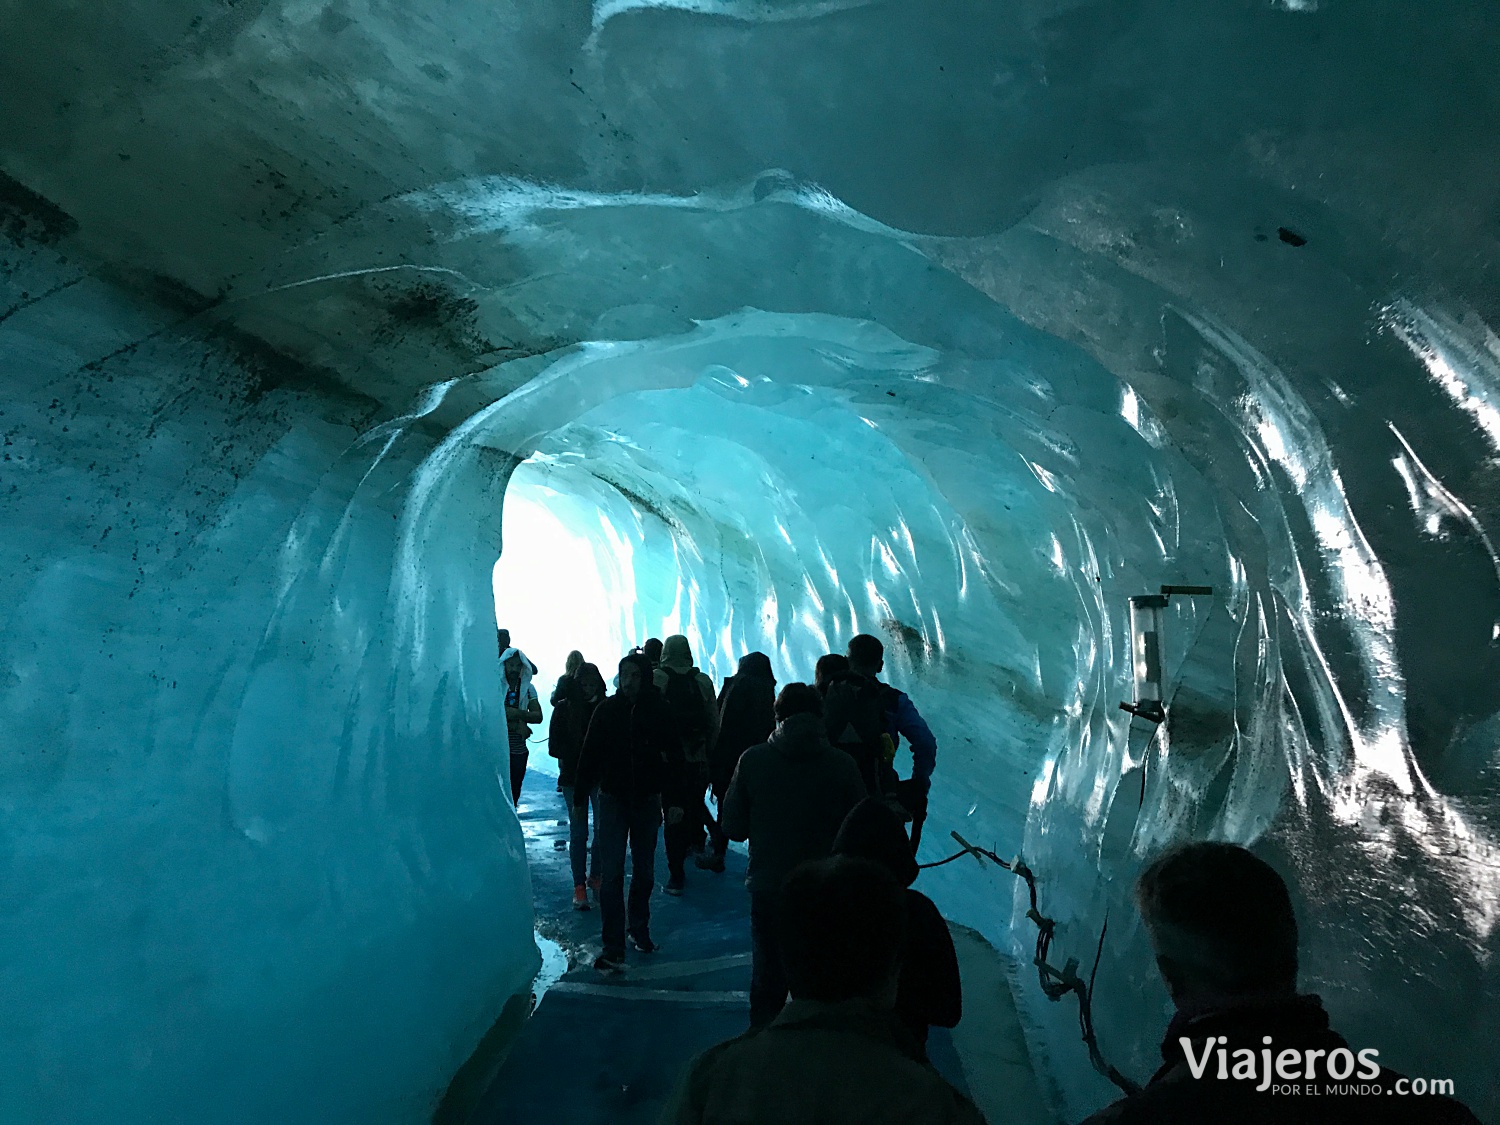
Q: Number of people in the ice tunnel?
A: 14